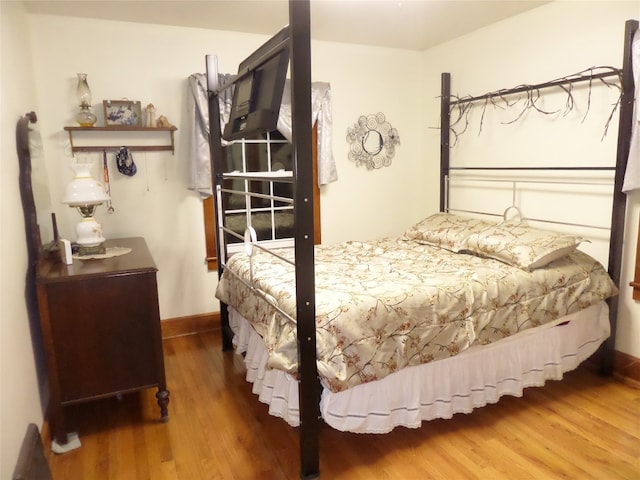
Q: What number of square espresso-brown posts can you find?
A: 4